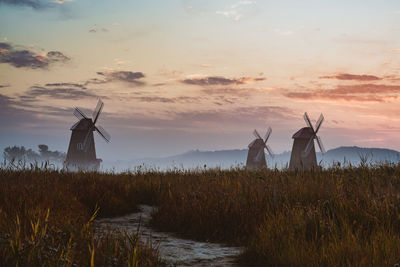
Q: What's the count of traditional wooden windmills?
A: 3